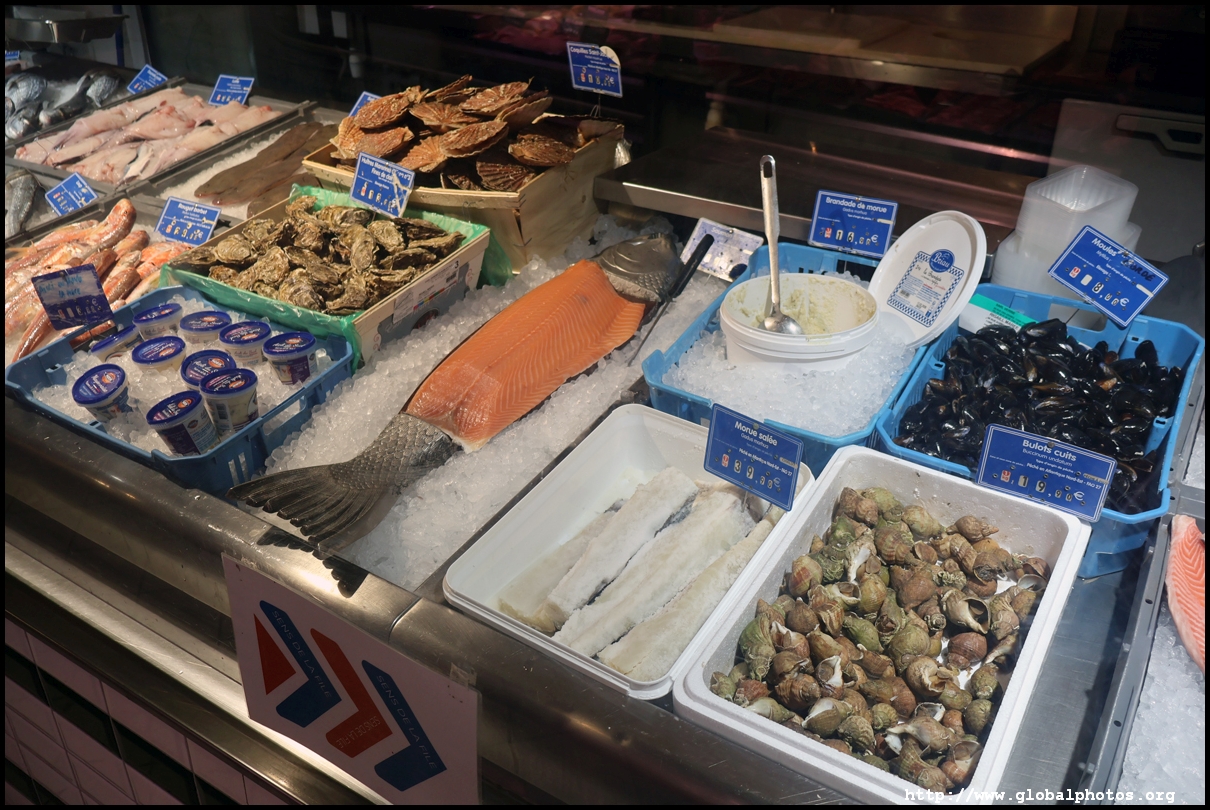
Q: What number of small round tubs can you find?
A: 10